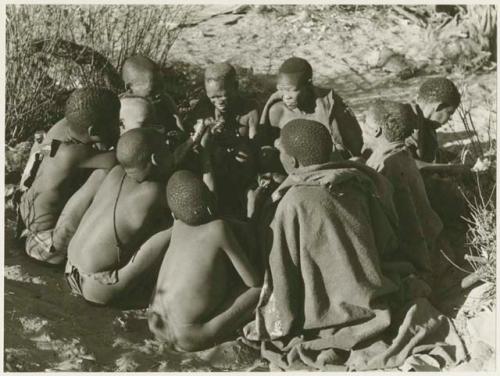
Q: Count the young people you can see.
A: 9